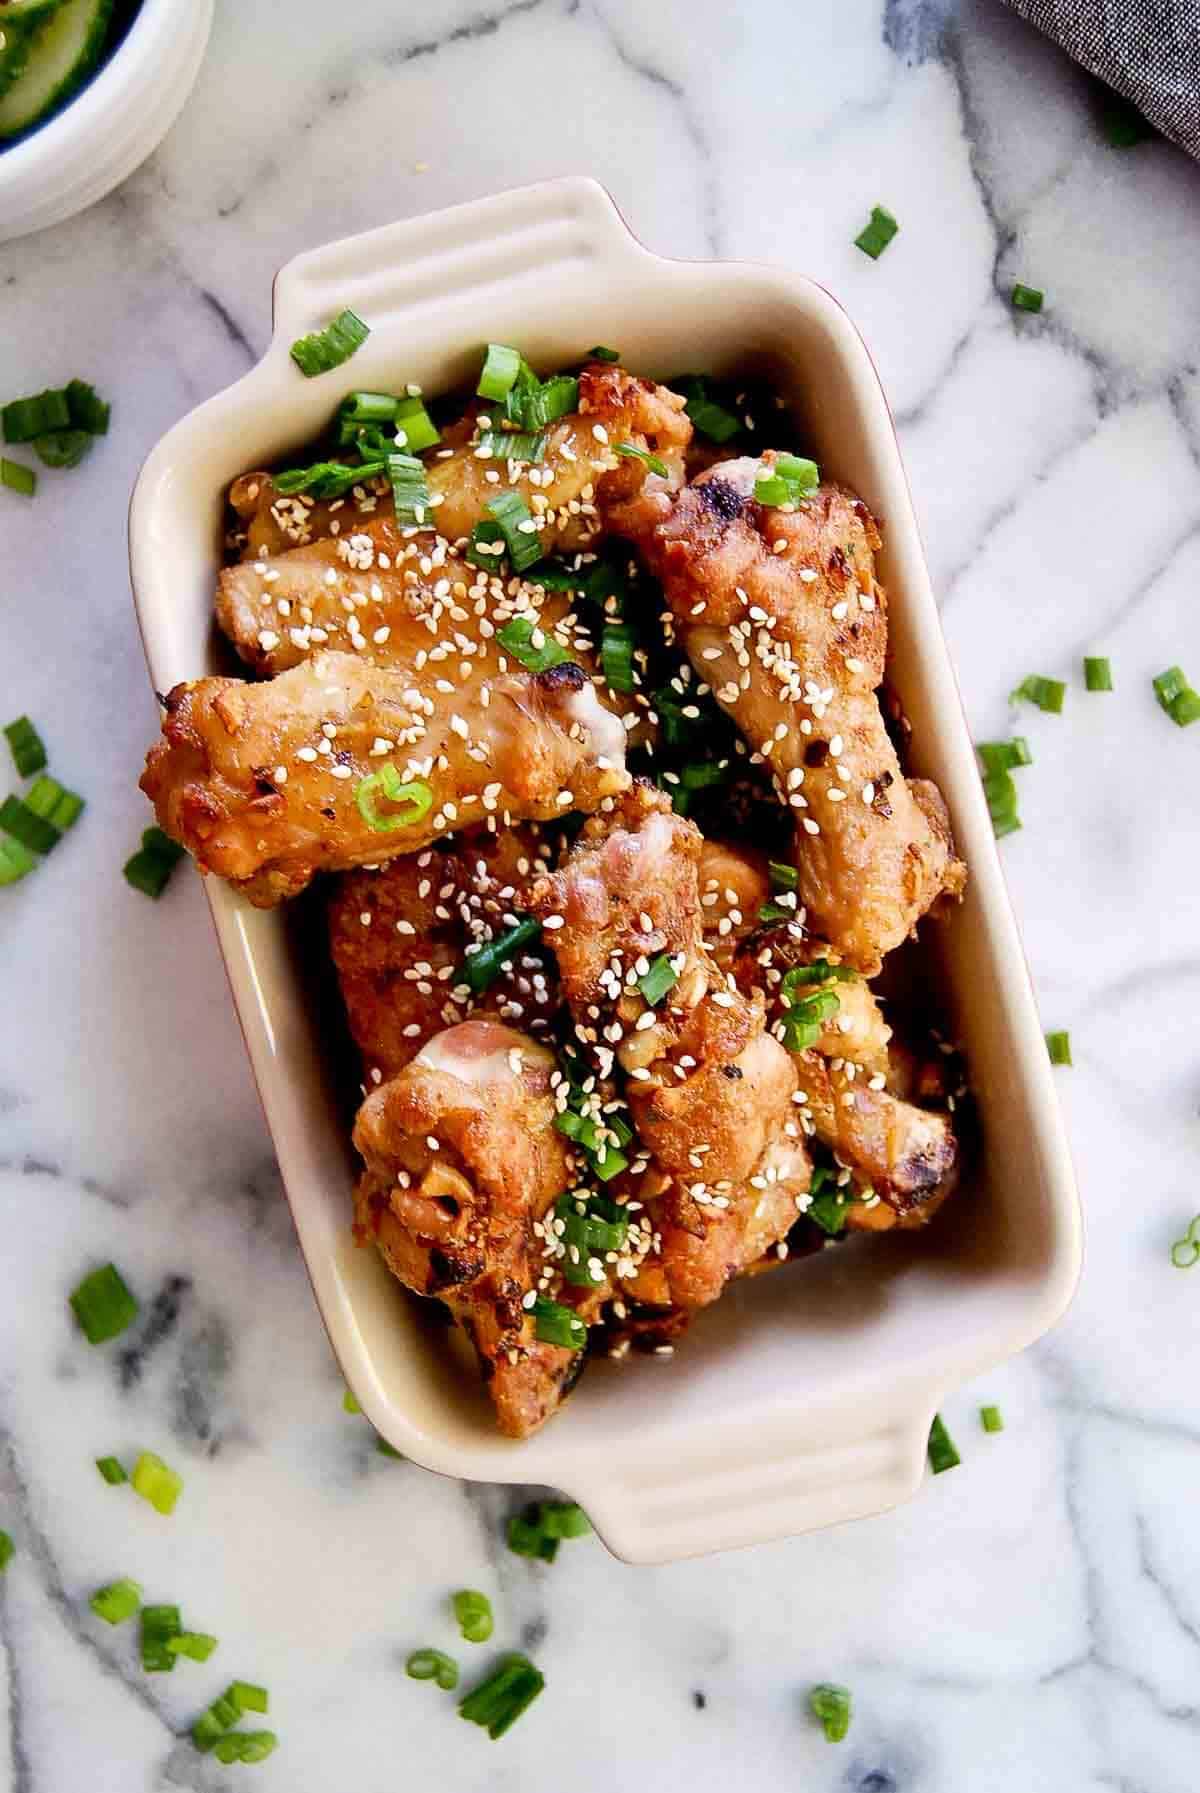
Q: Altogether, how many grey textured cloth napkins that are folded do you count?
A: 1